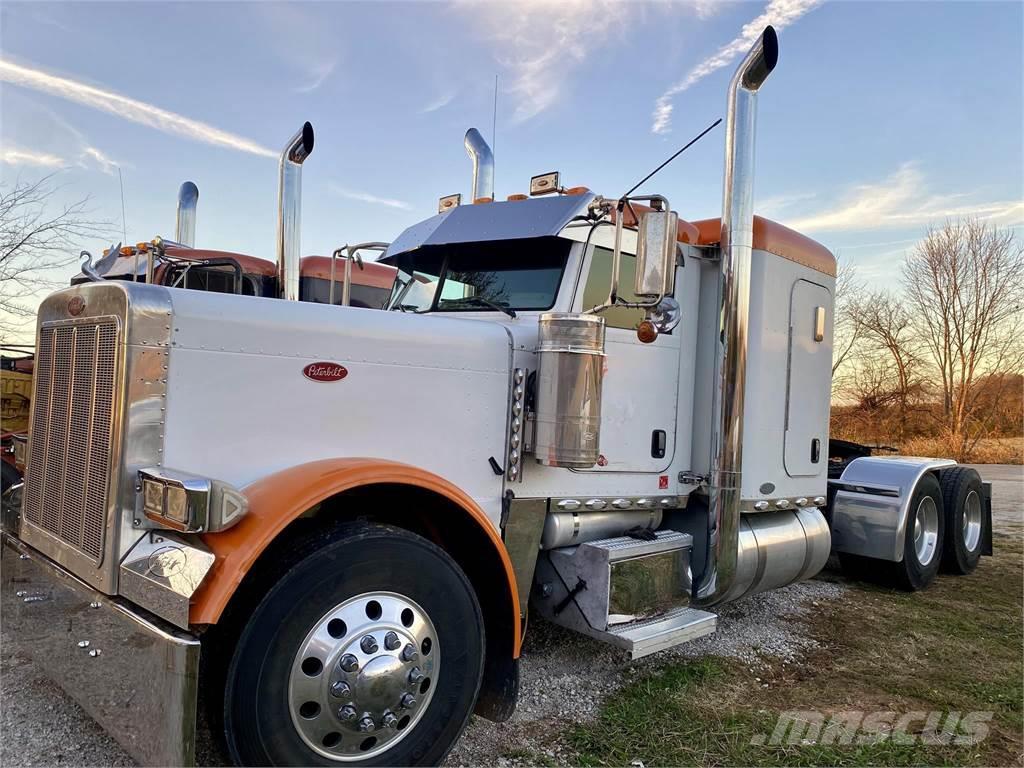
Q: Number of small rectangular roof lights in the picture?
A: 2